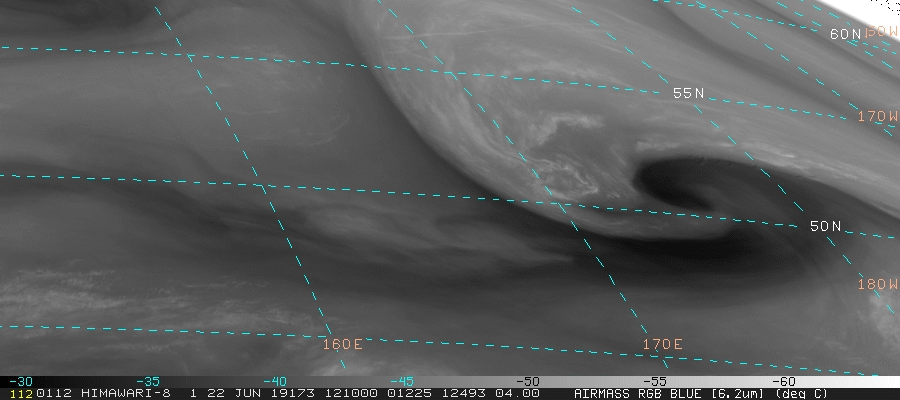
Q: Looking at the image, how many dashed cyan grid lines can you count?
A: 10